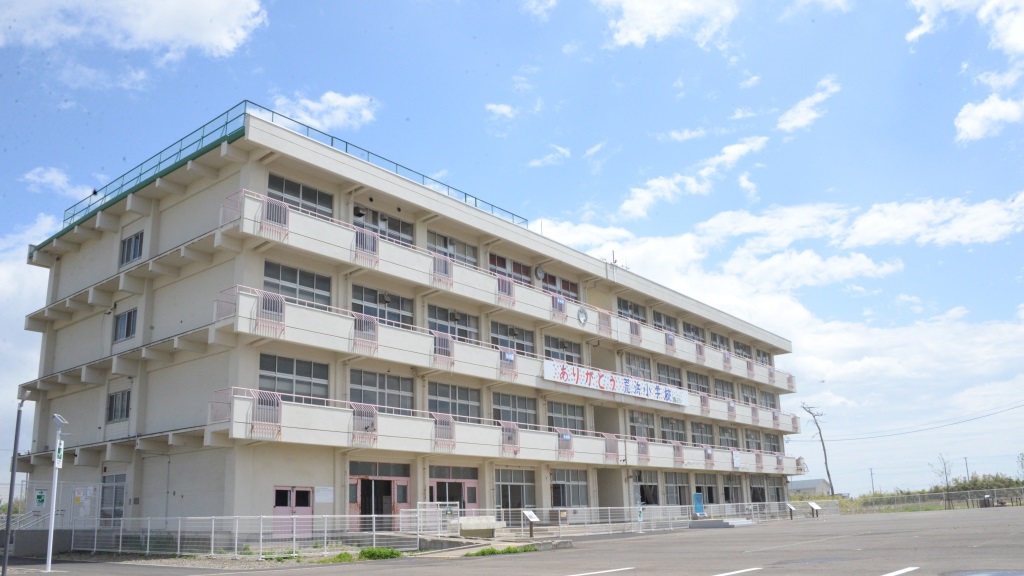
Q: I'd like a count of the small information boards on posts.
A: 3